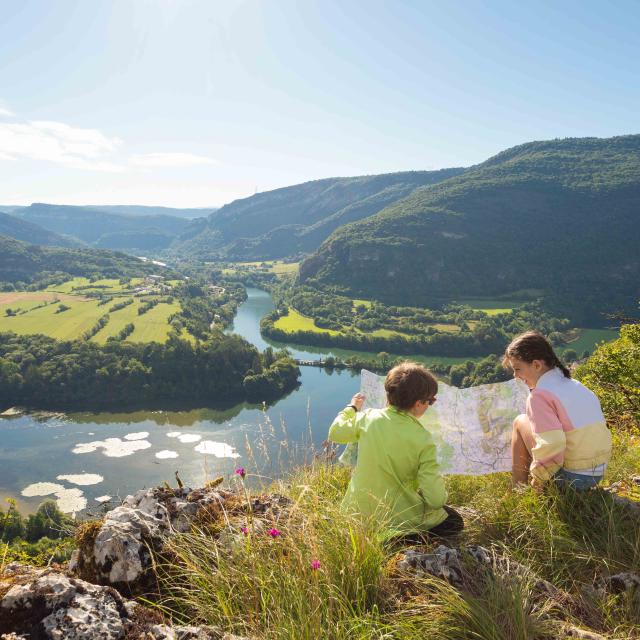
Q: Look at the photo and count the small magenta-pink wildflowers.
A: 4